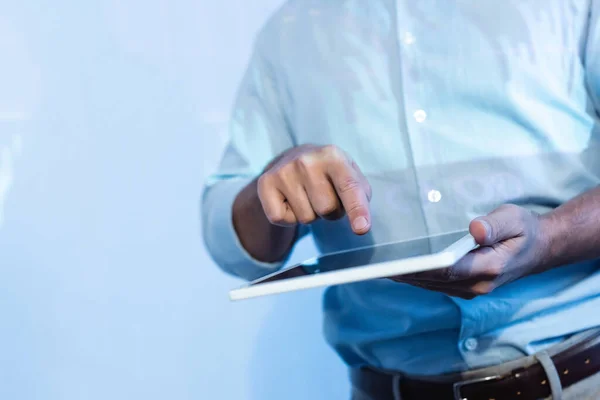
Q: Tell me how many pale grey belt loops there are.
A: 2